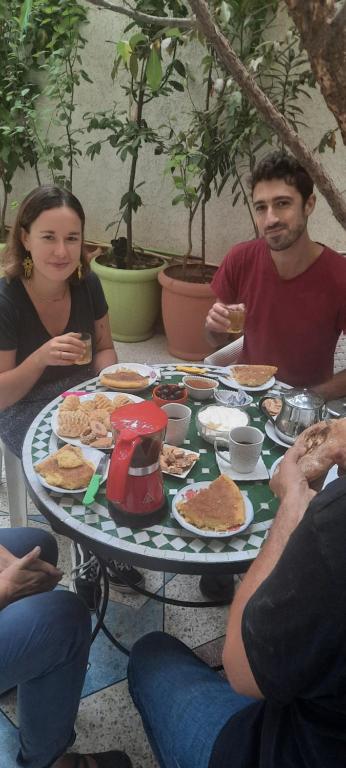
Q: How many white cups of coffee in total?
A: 2